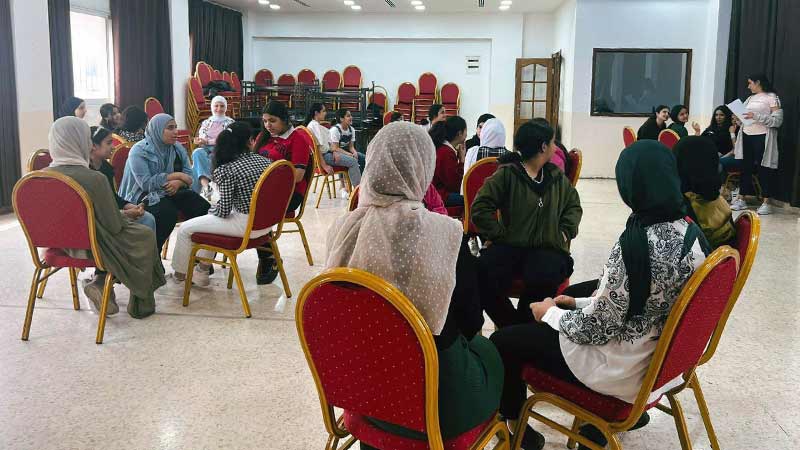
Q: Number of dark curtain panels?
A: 5